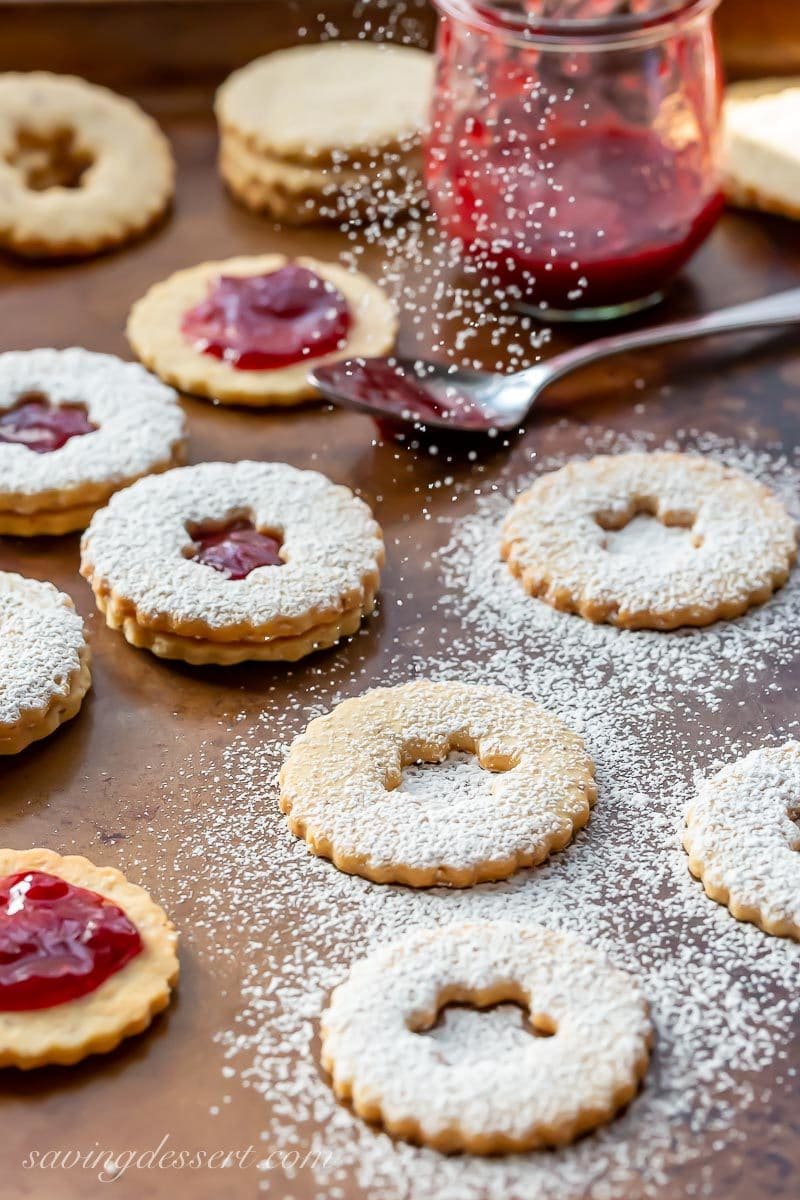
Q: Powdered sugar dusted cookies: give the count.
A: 7